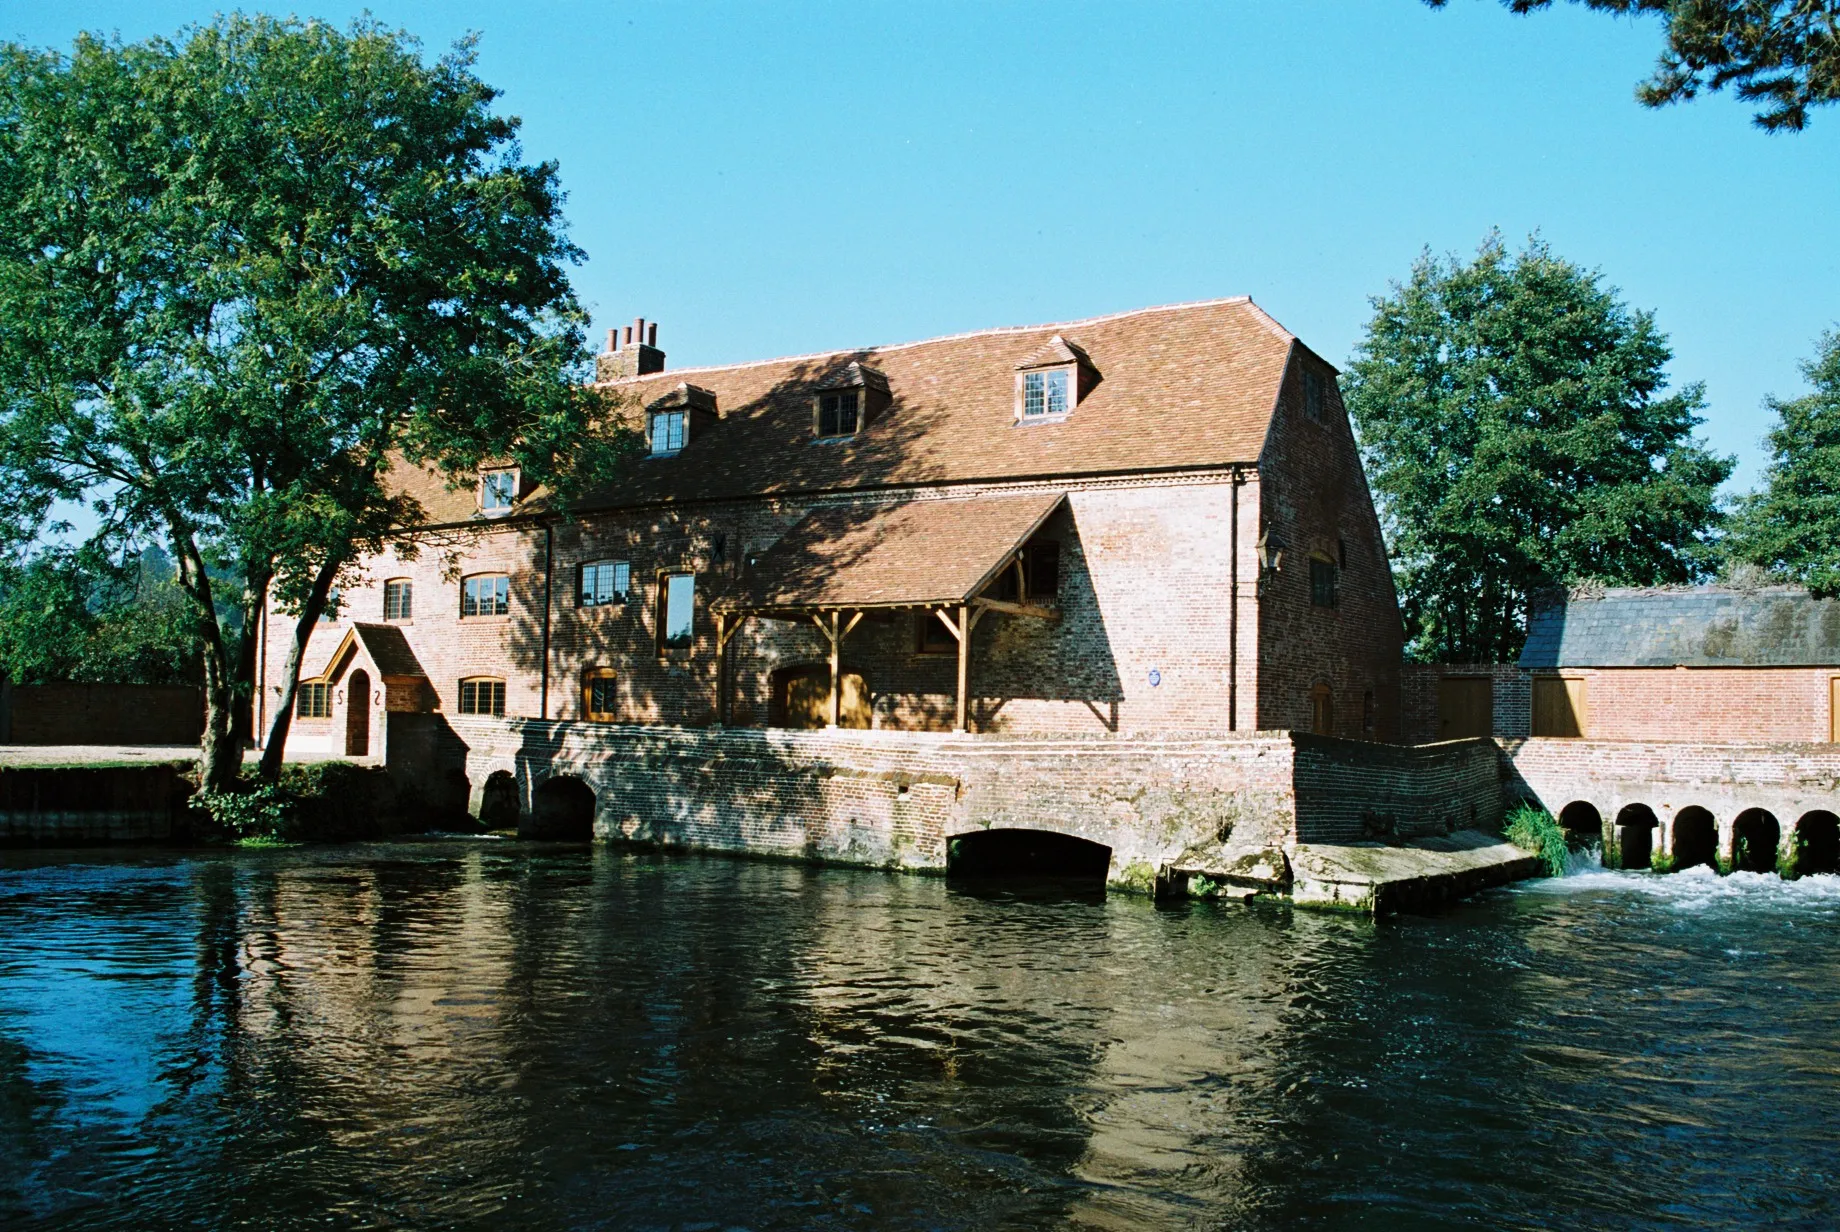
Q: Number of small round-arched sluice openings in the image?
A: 5